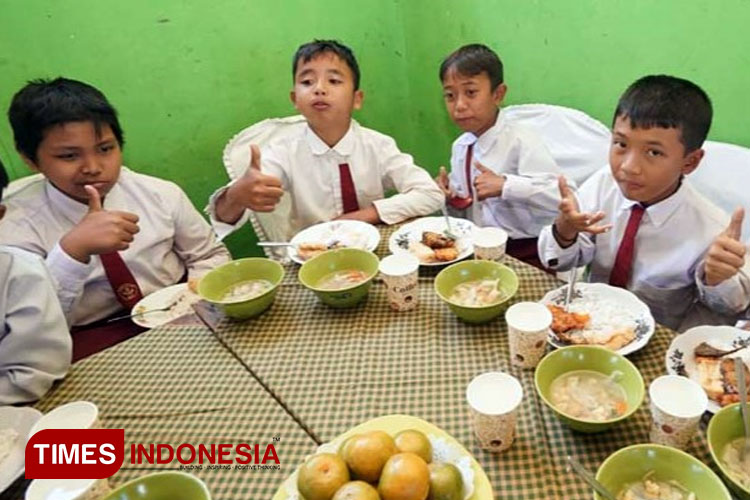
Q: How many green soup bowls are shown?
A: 7